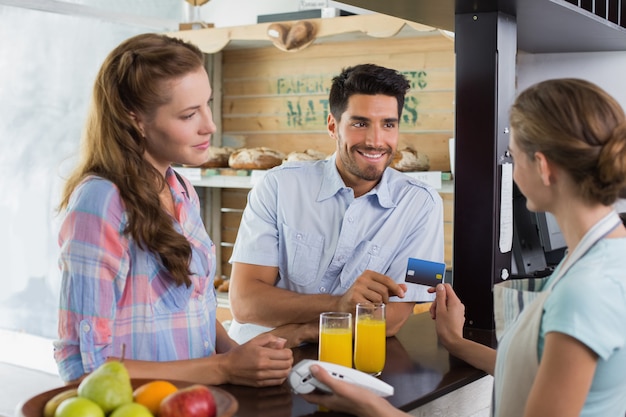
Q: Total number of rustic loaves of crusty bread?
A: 4